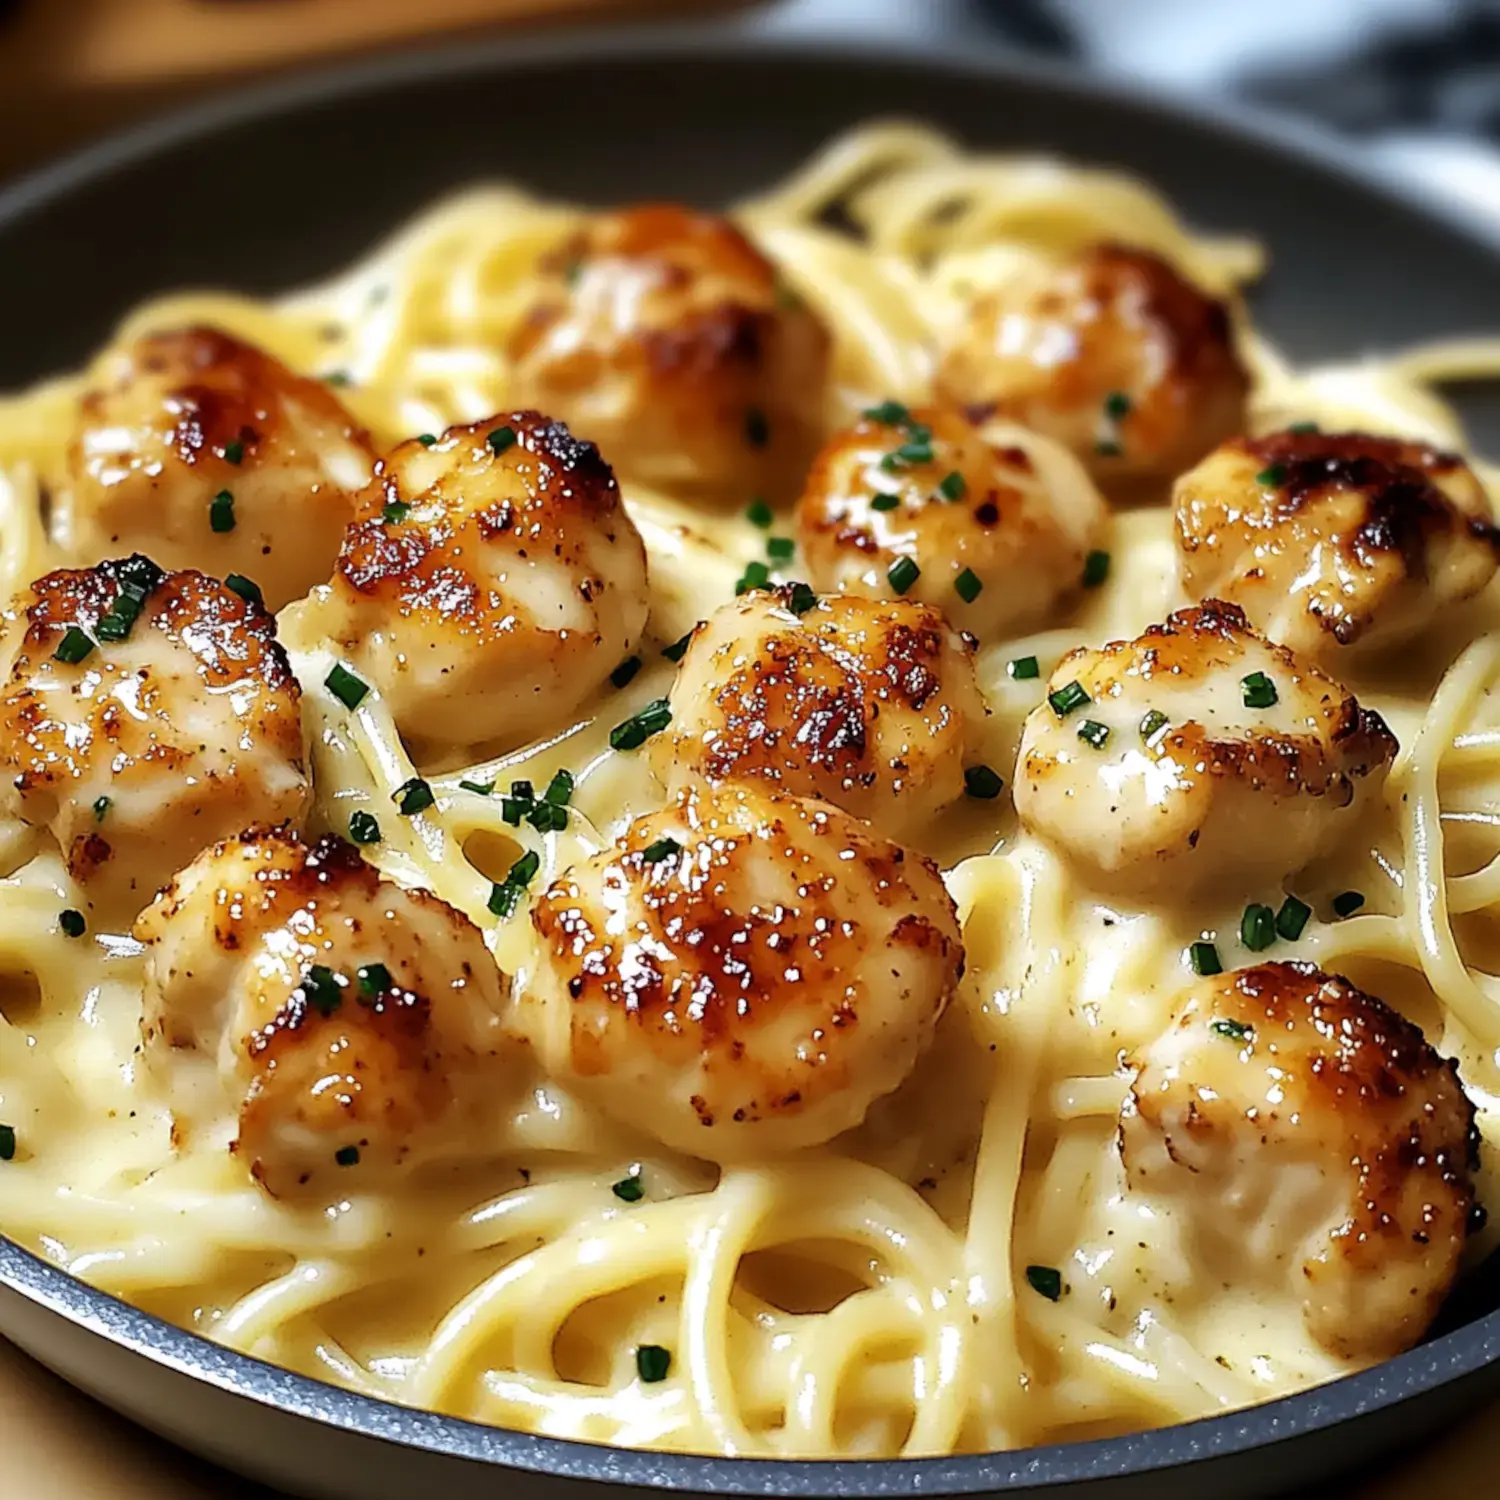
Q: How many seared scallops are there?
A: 12